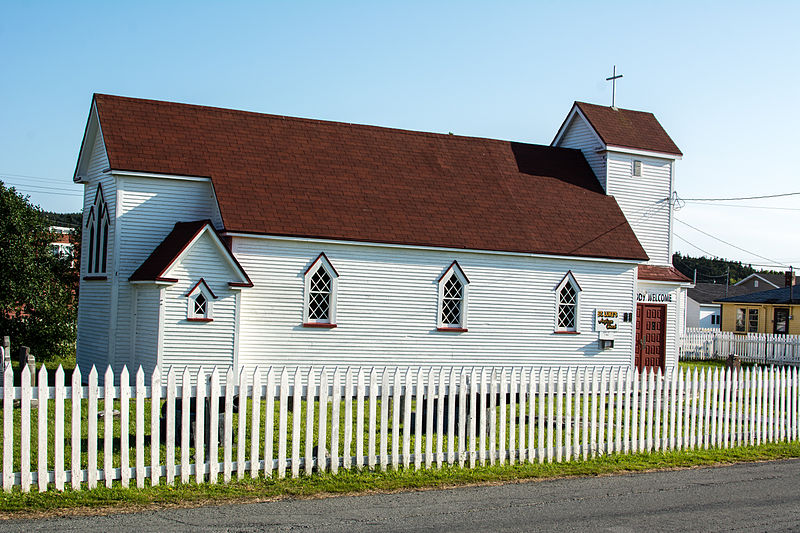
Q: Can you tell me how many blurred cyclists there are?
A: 0